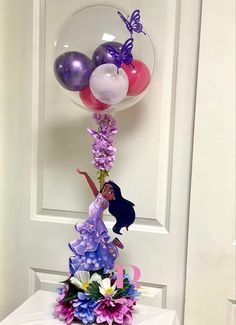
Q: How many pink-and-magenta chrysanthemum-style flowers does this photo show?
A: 2